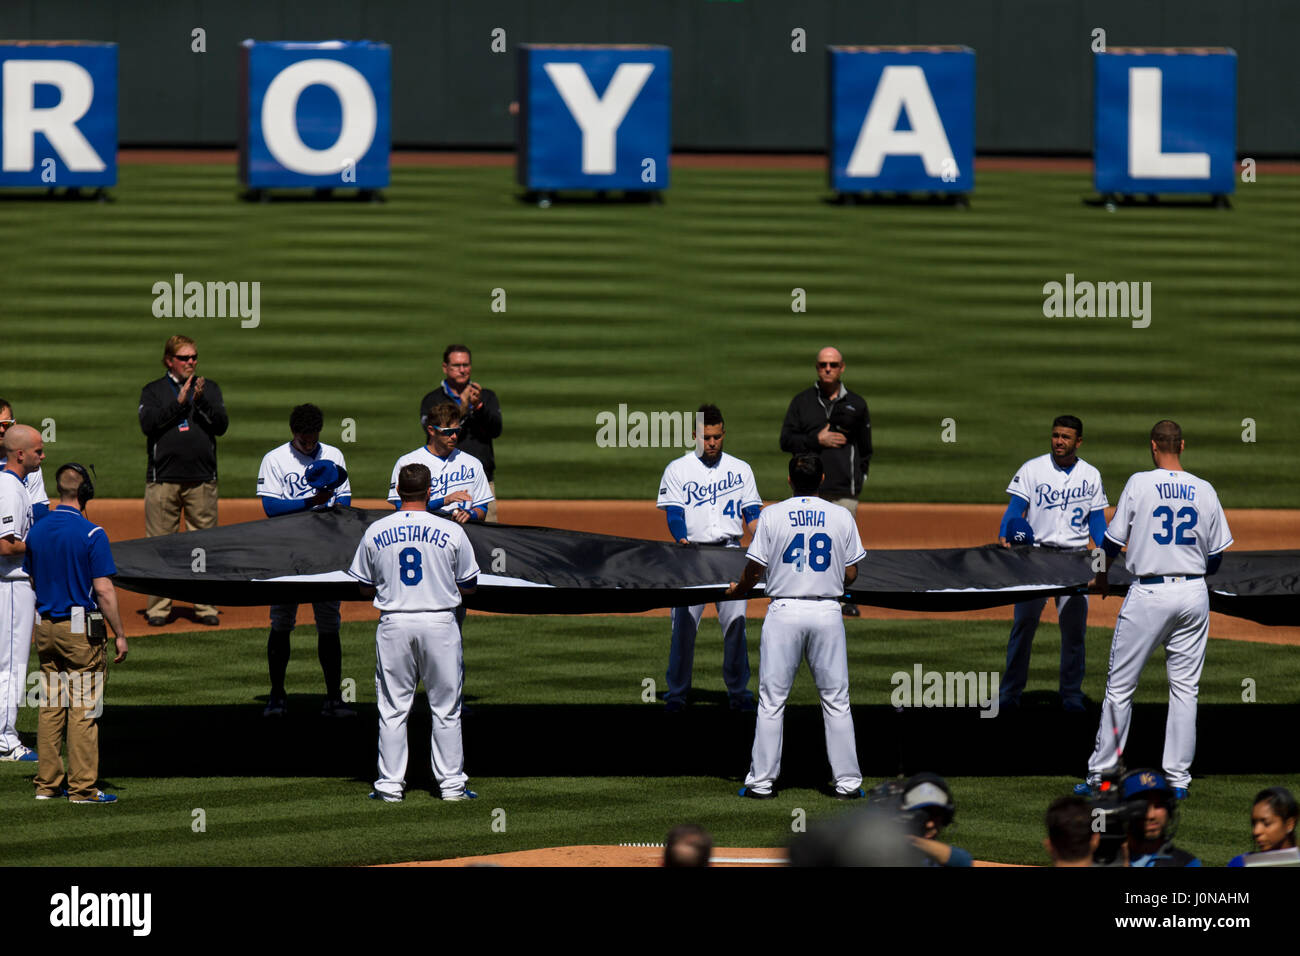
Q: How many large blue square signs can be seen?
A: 5